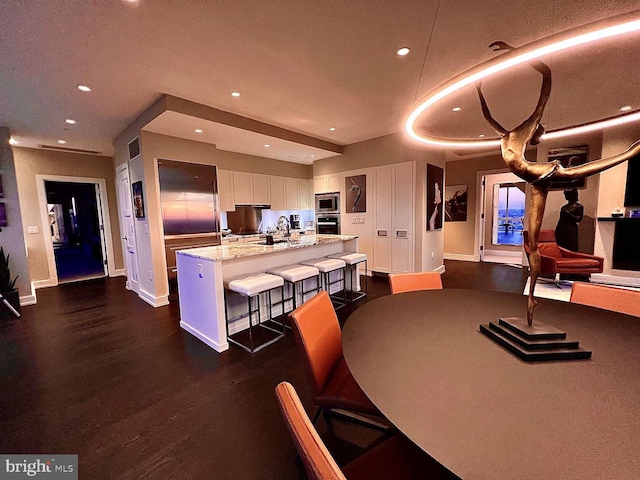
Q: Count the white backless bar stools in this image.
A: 4